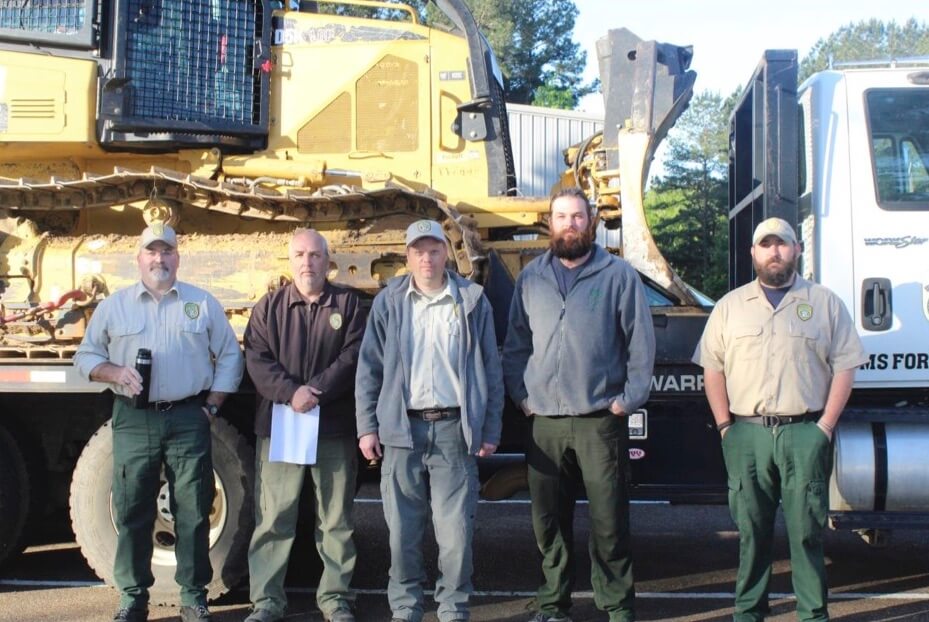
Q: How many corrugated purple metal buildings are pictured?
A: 0